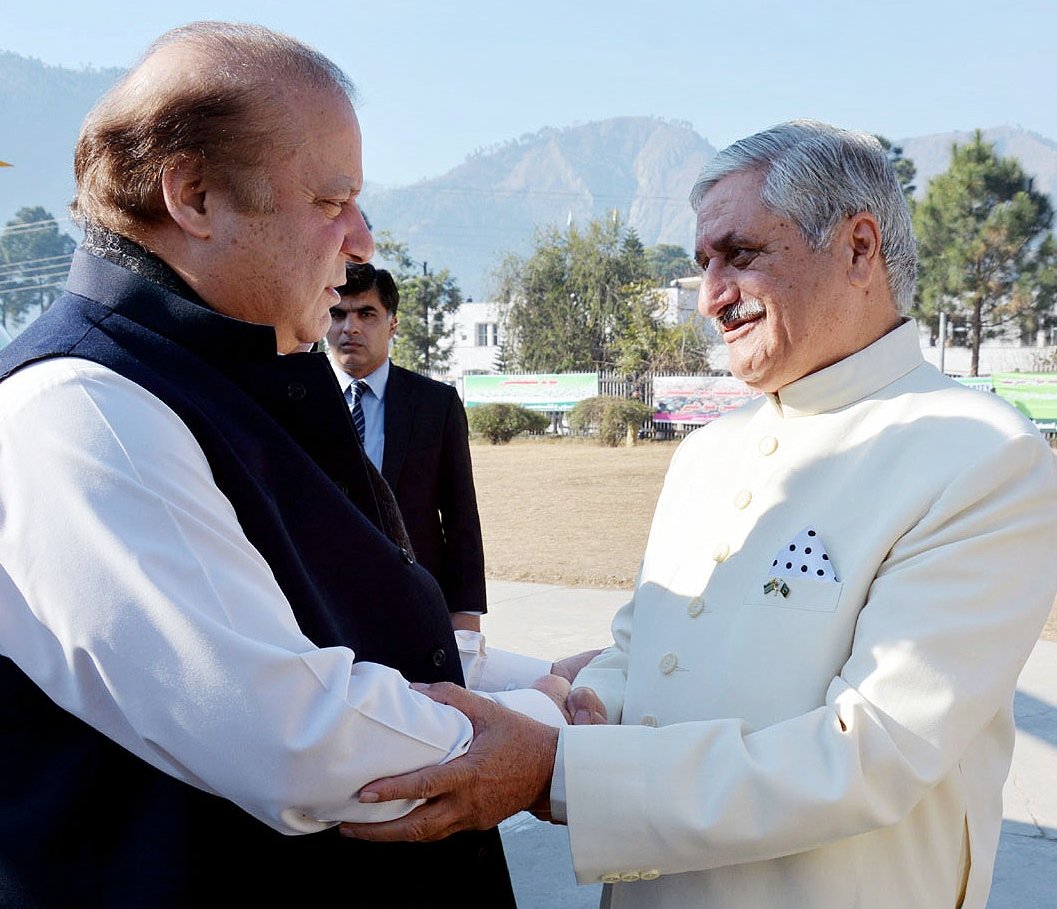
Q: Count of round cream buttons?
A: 9